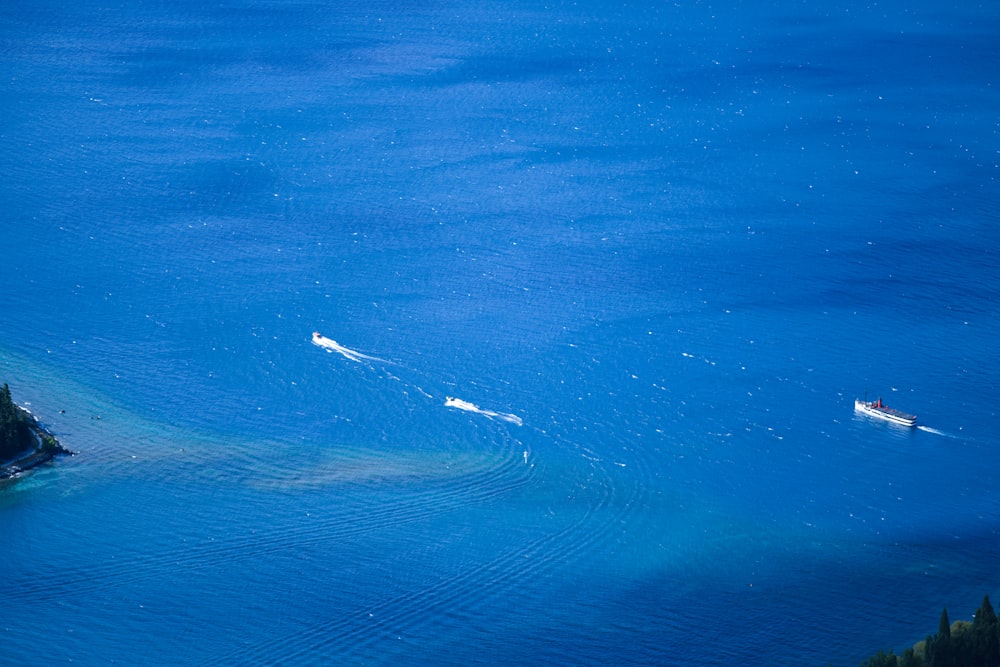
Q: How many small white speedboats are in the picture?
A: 2